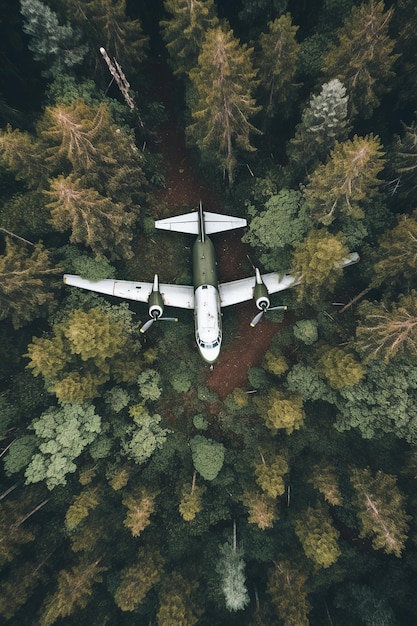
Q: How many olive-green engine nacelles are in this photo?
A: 2